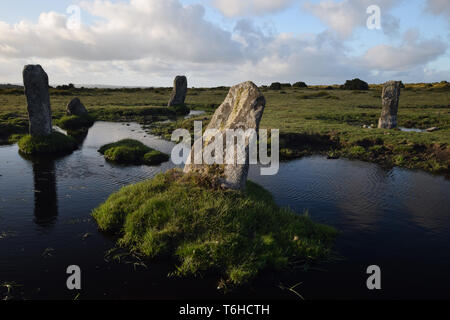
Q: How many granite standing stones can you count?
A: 5